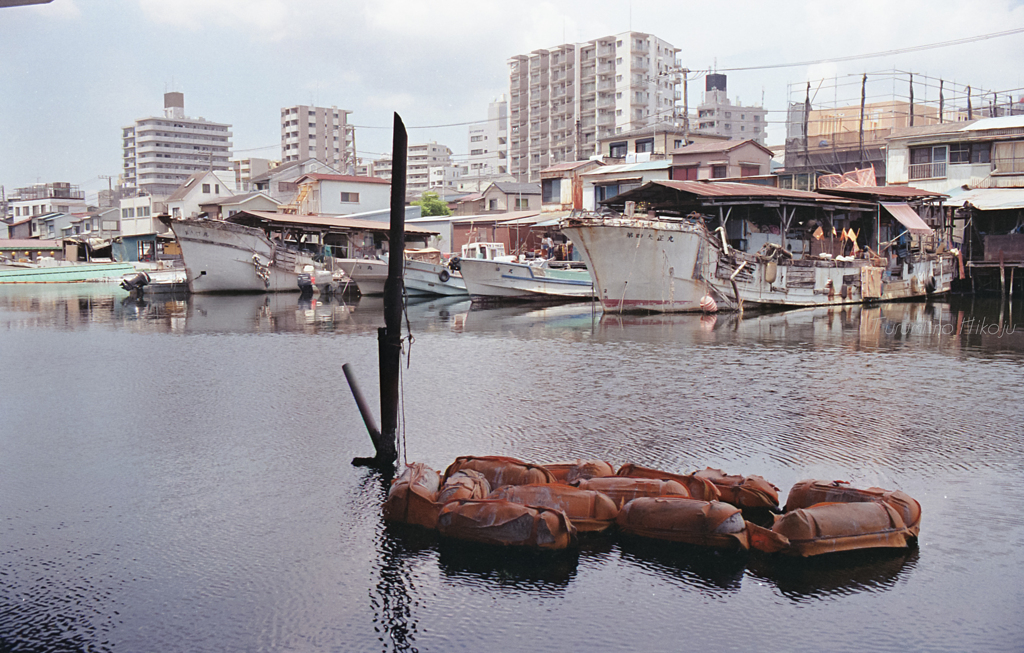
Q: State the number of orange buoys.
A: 12